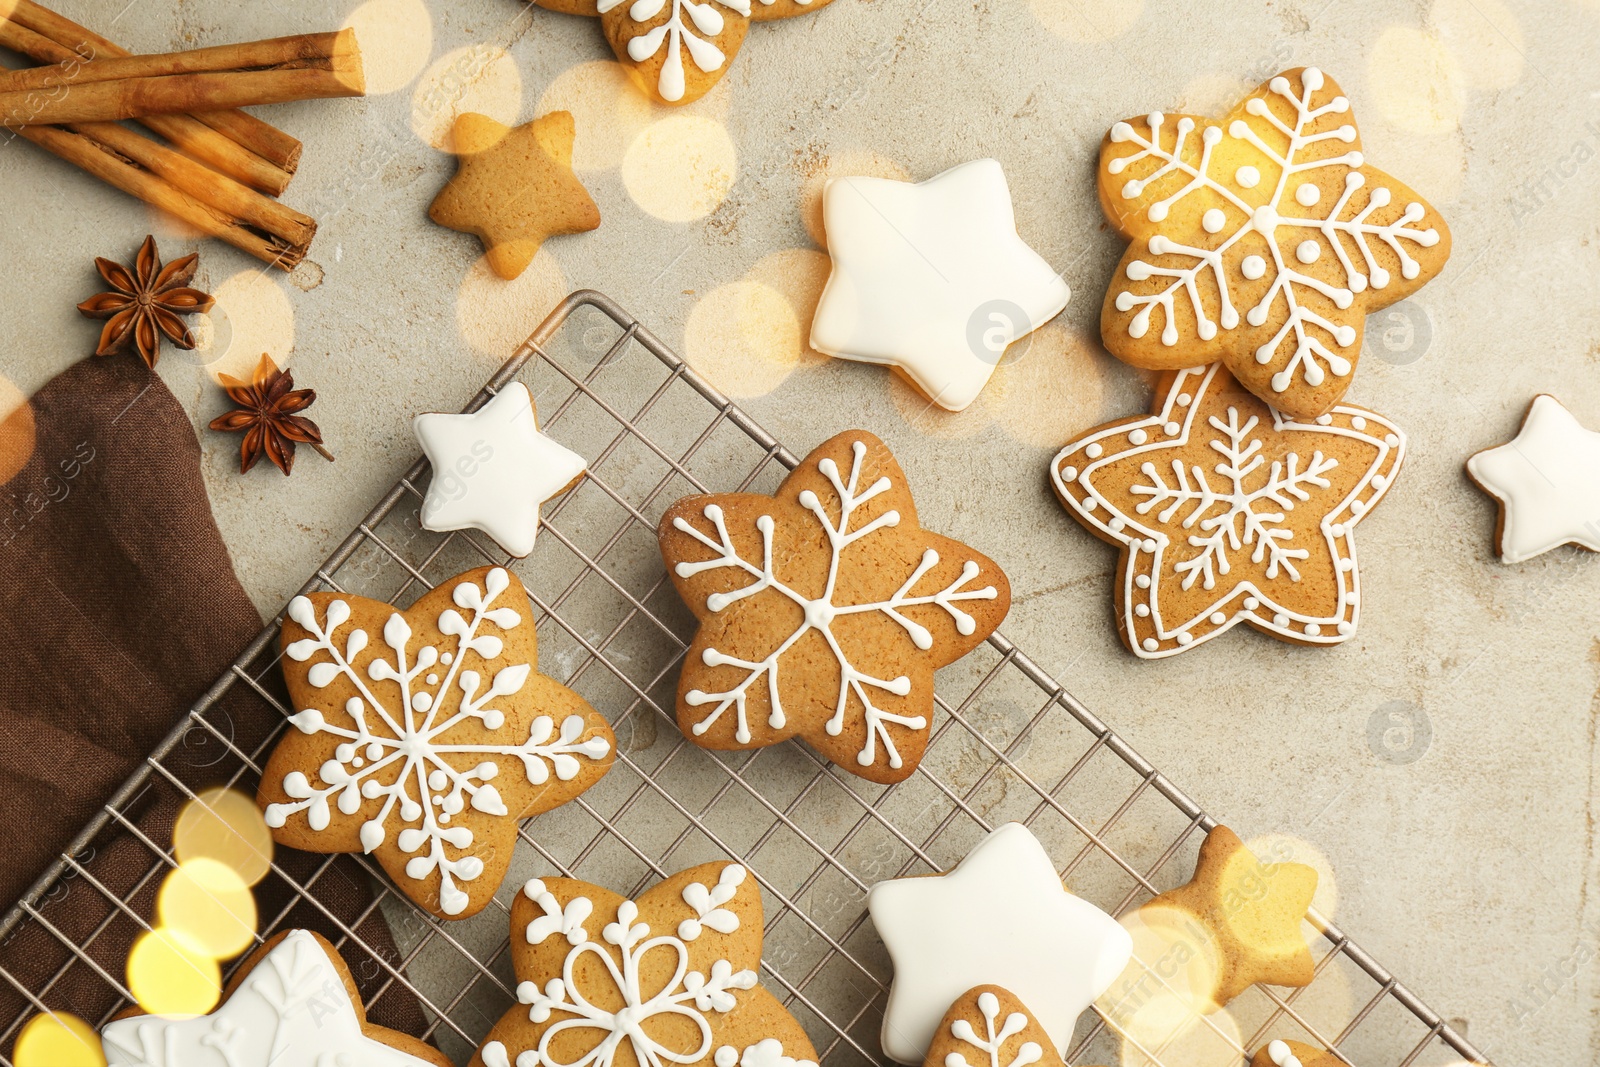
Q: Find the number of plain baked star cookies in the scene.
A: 2